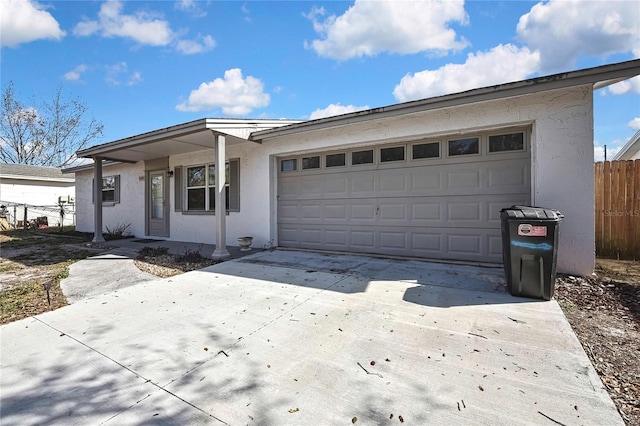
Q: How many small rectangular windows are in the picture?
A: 8